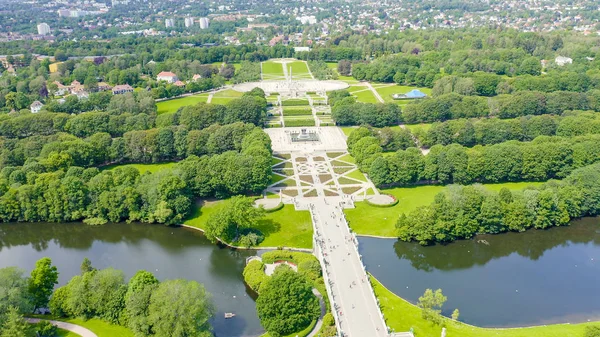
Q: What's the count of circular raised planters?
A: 2